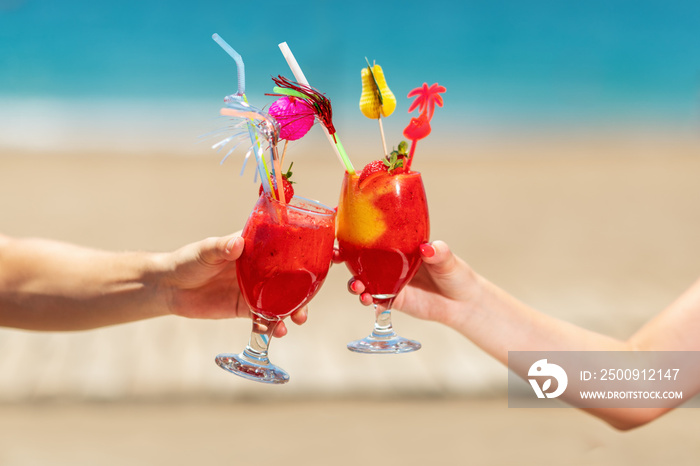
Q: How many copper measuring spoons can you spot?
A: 0